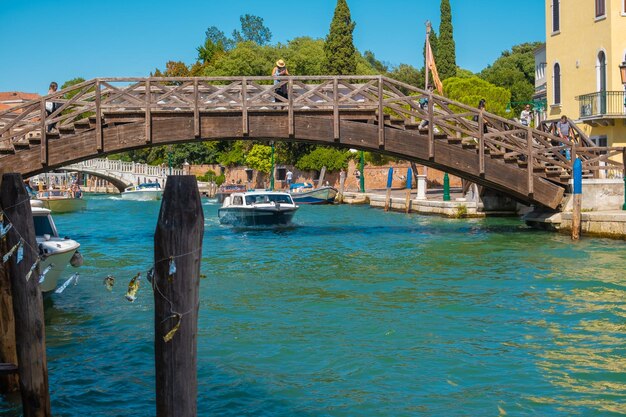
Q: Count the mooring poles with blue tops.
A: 3